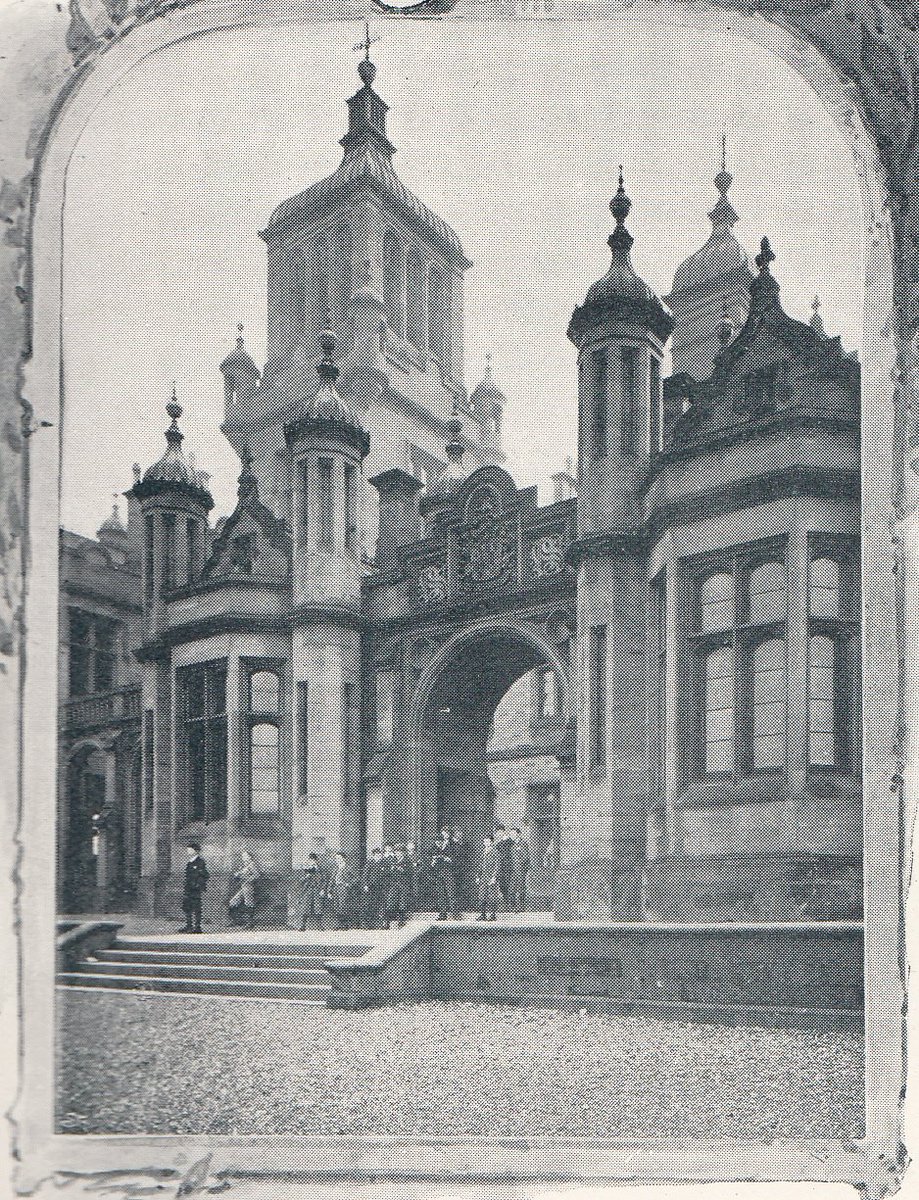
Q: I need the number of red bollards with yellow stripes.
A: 0